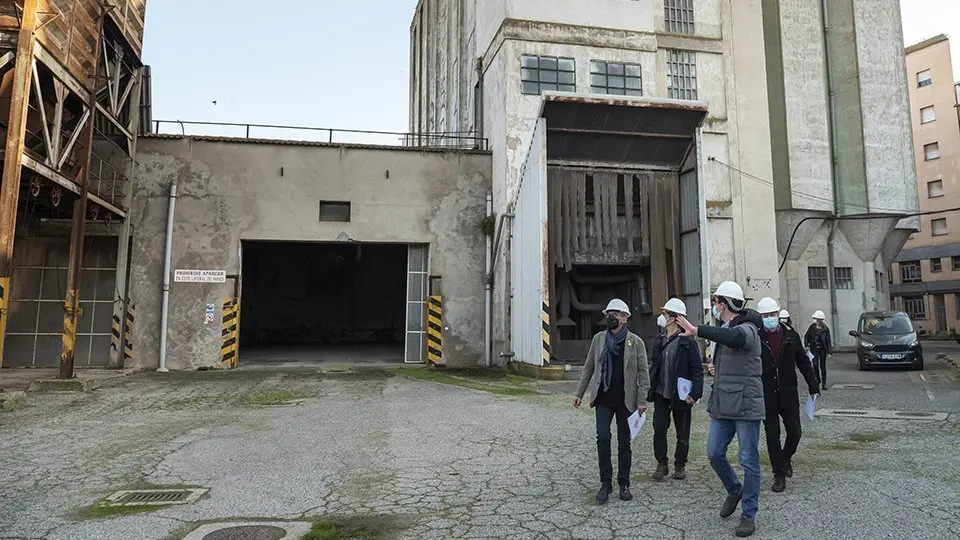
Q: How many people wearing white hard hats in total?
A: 6